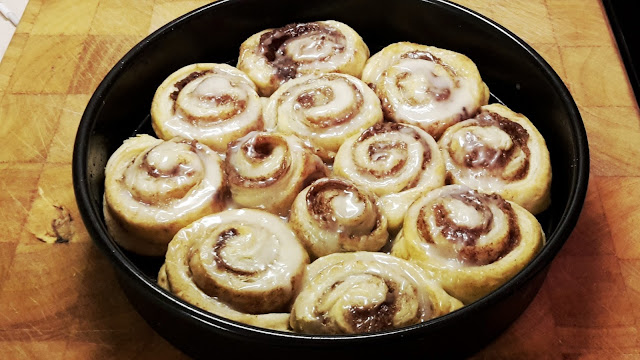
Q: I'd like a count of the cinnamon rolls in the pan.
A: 12